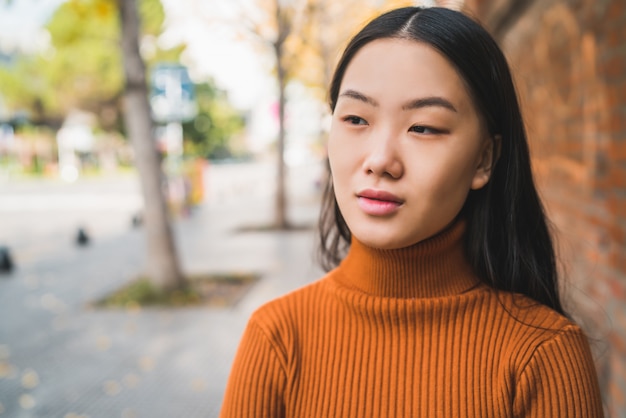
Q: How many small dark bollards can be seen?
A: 3